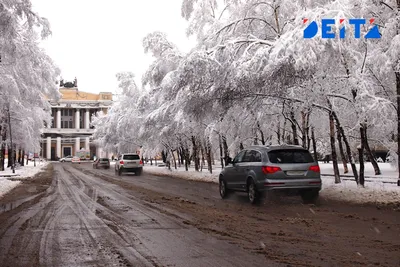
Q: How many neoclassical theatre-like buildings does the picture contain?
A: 1